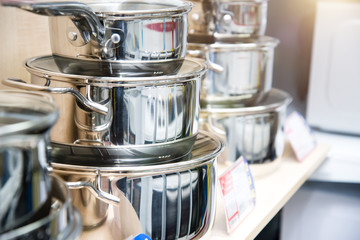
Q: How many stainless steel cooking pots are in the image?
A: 8